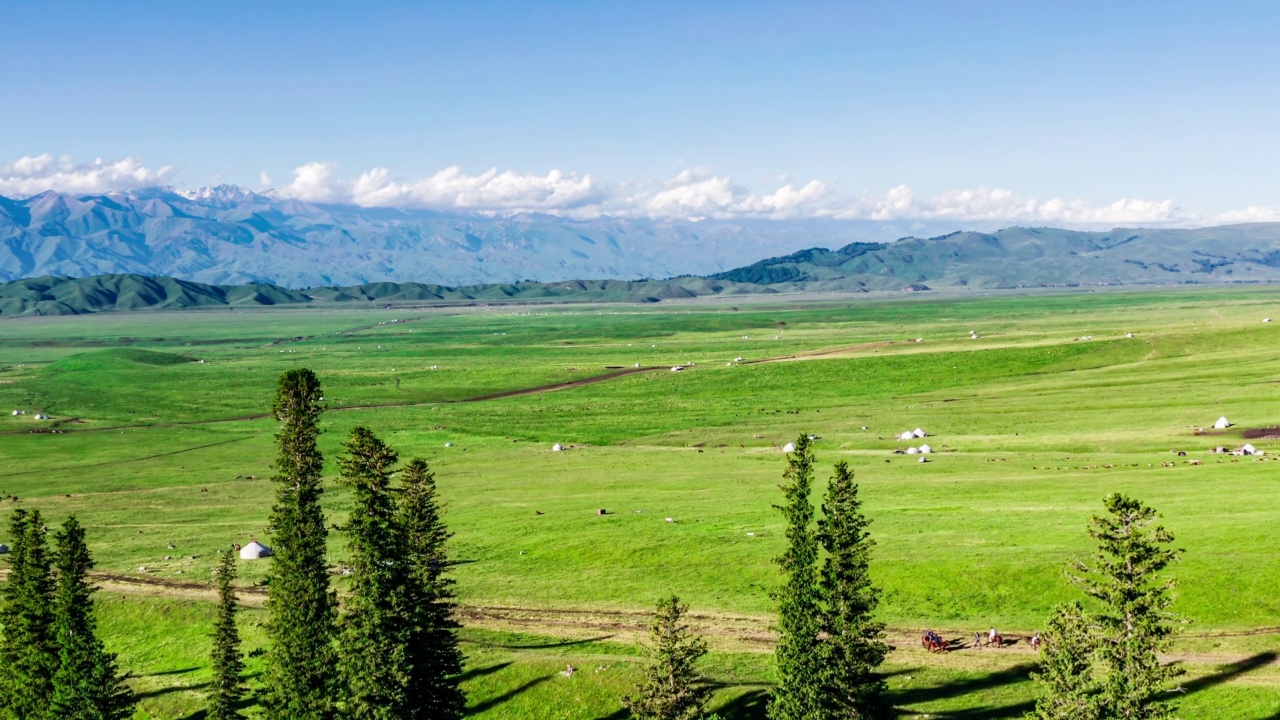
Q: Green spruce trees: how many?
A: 12